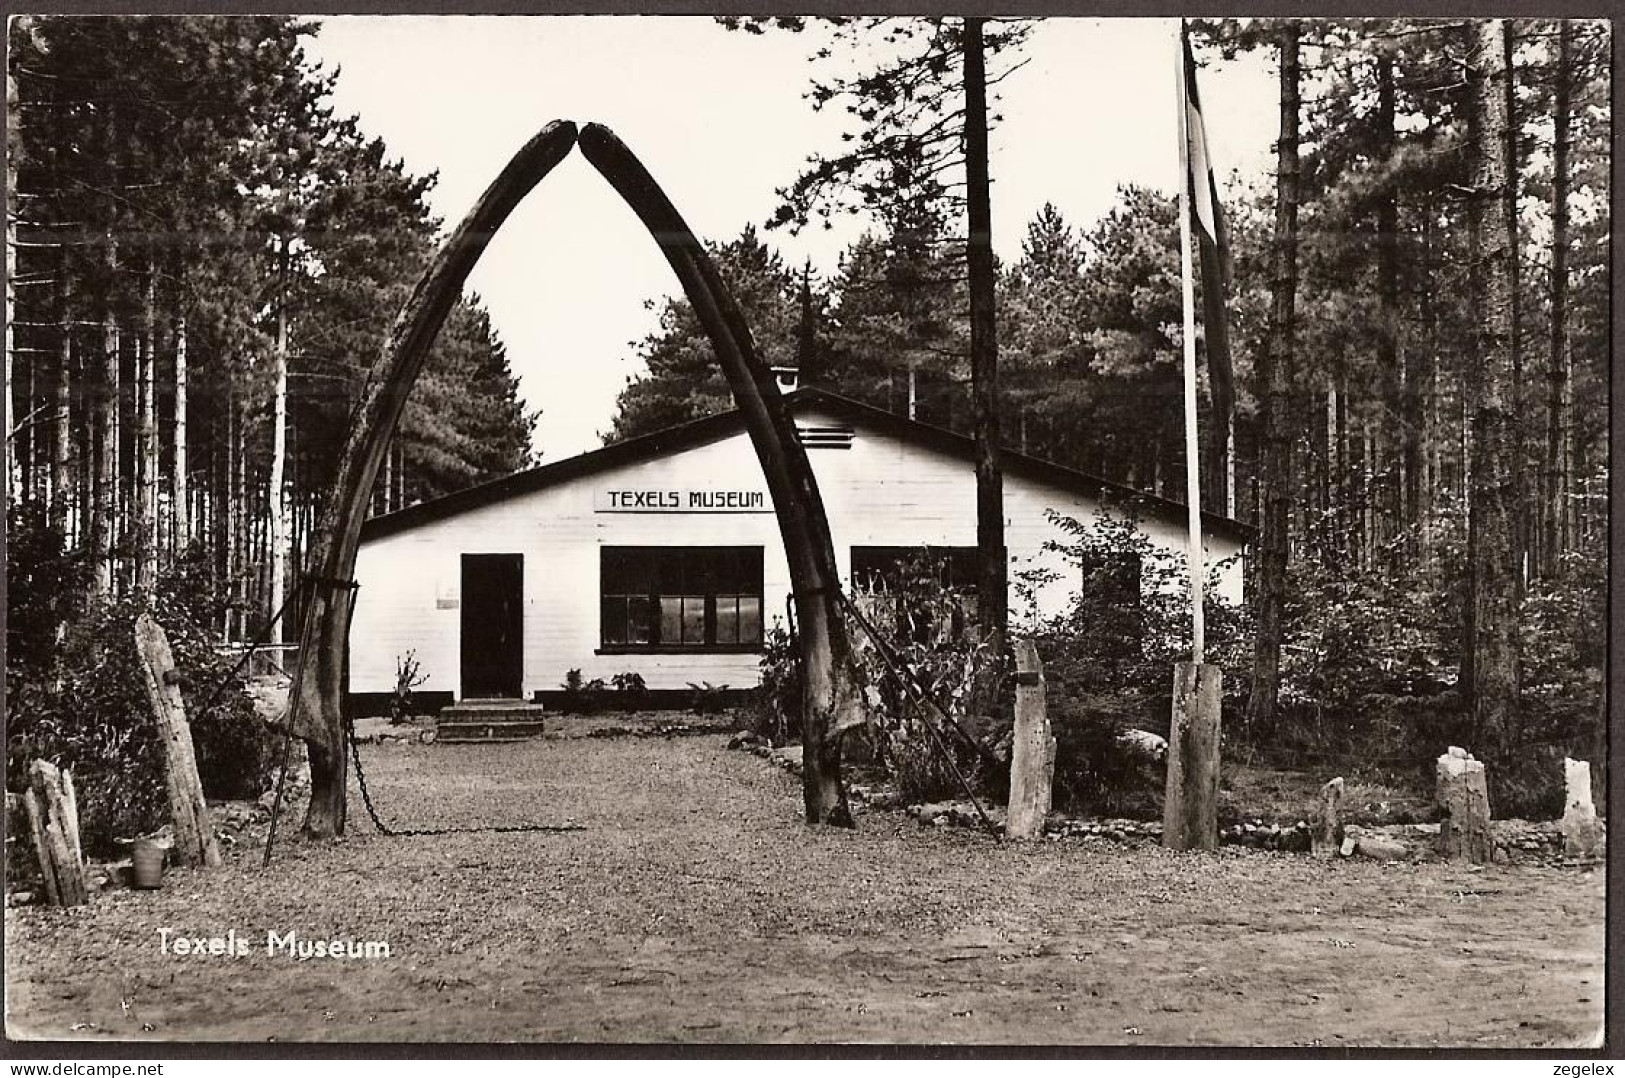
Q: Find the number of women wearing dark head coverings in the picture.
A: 0